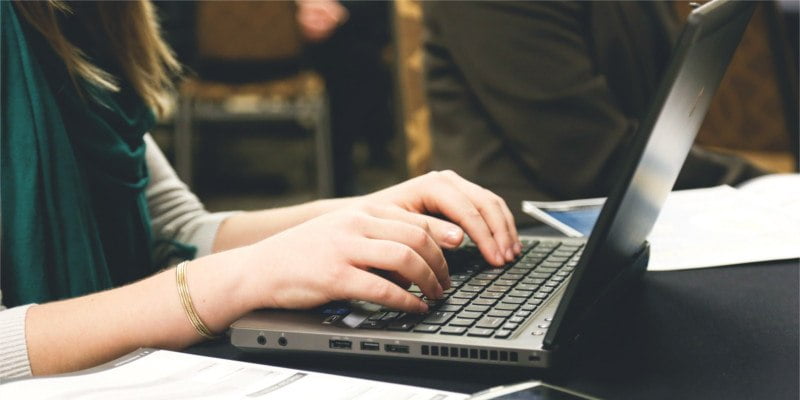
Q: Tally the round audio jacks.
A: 2